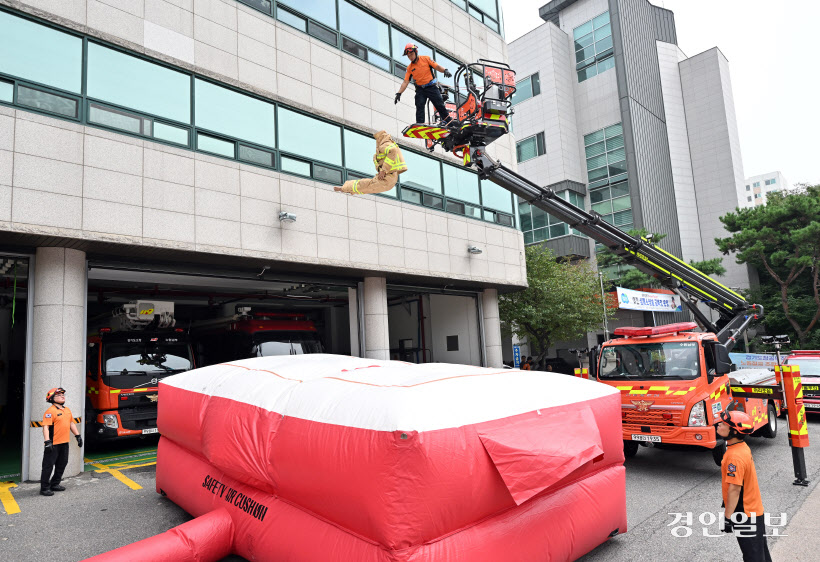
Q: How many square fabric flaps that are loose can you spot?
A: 1